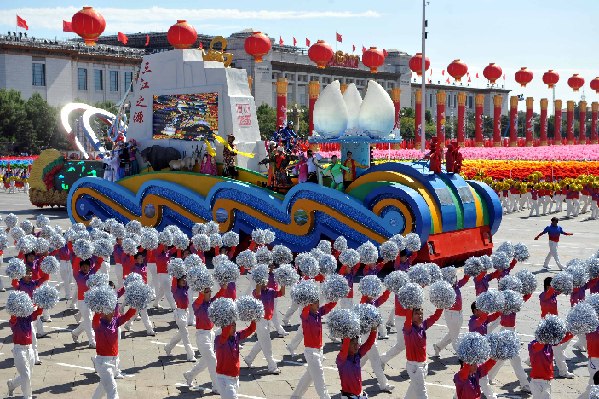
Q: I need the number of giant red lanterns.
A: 12